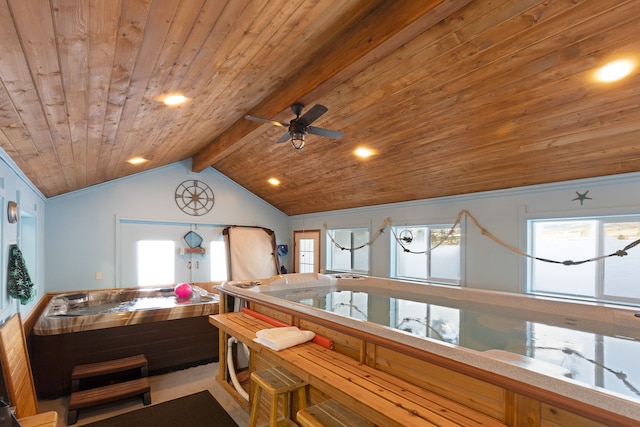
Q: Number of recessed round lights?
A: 5